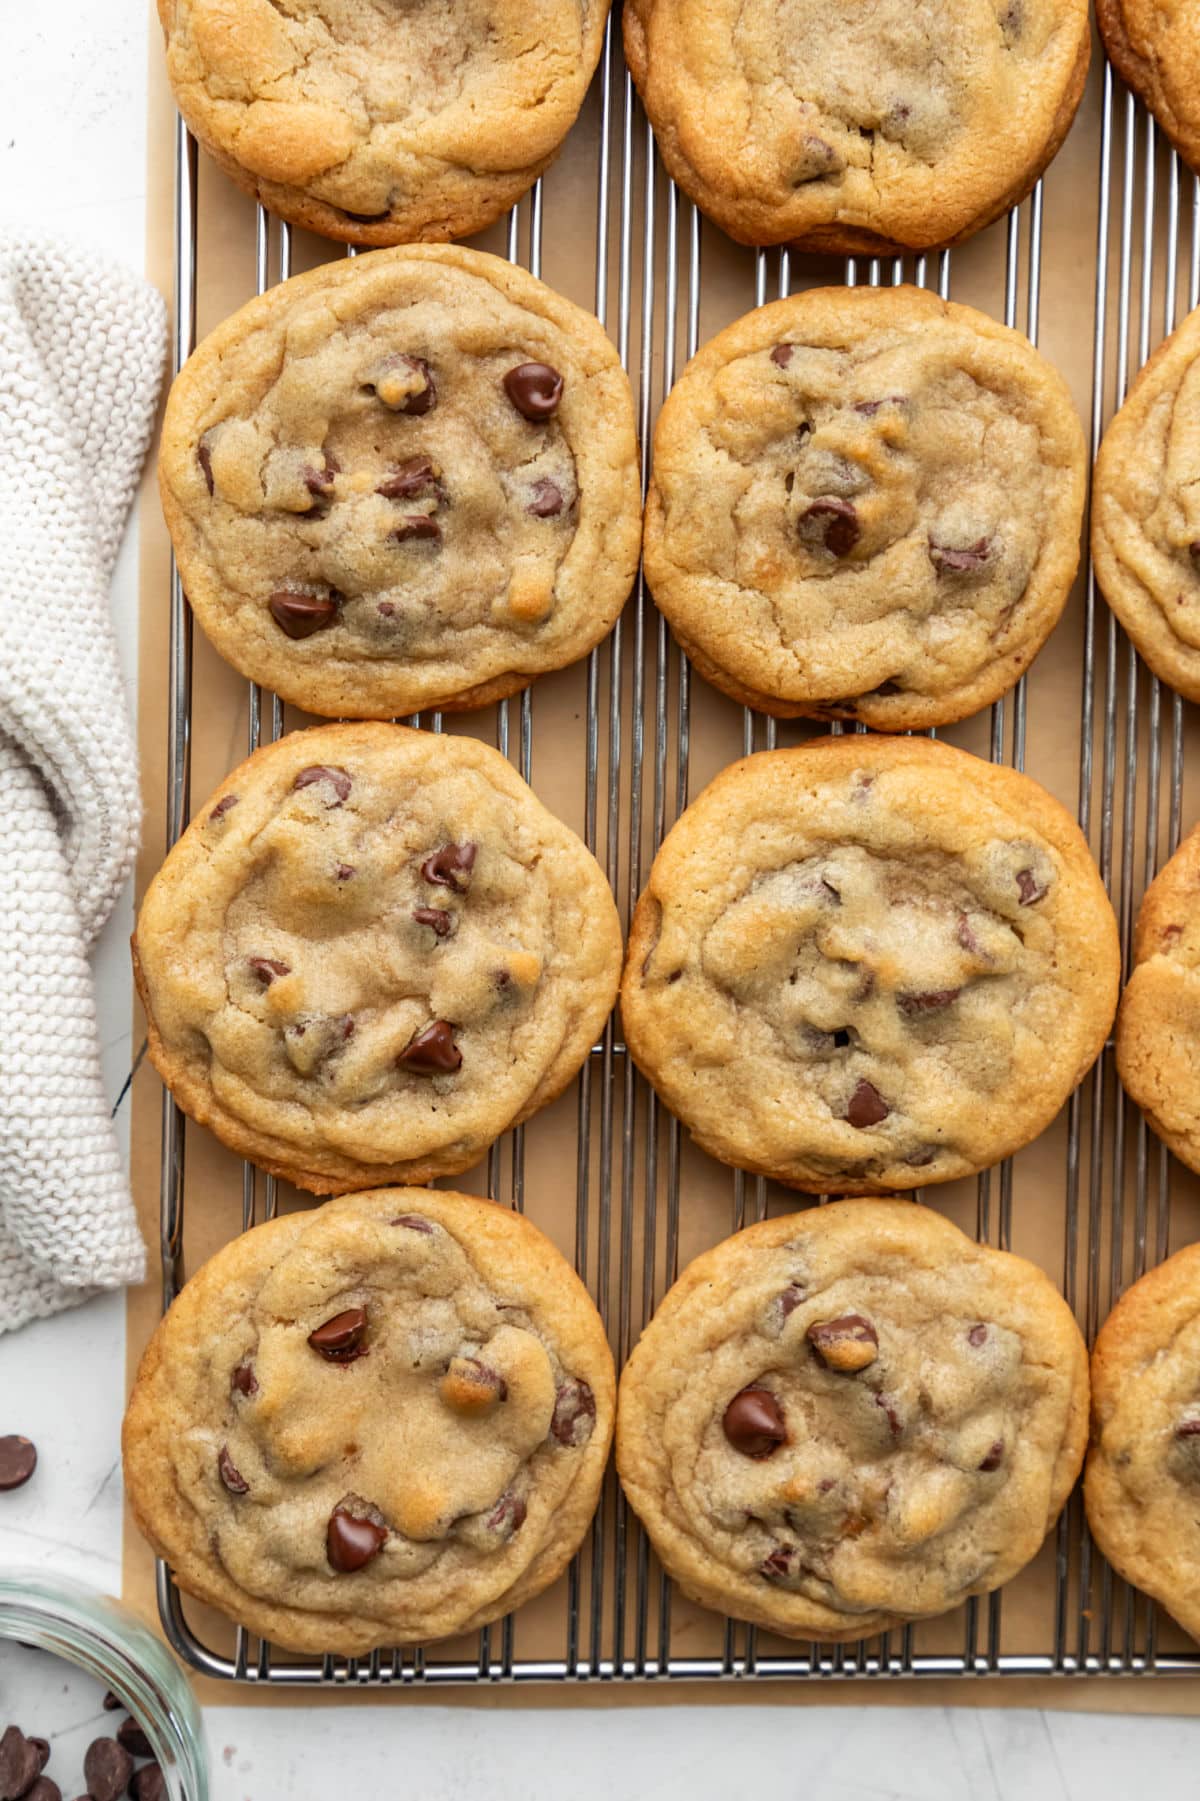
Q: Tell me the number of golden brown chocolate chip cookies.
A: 12